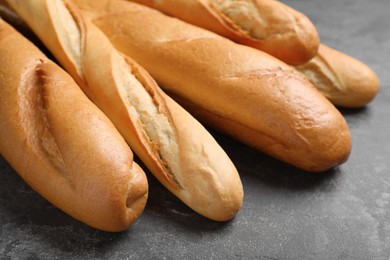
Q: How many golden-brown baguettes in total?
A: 5